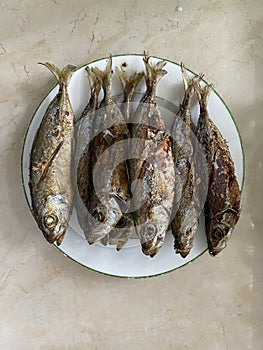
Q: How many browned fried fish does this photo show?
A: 7